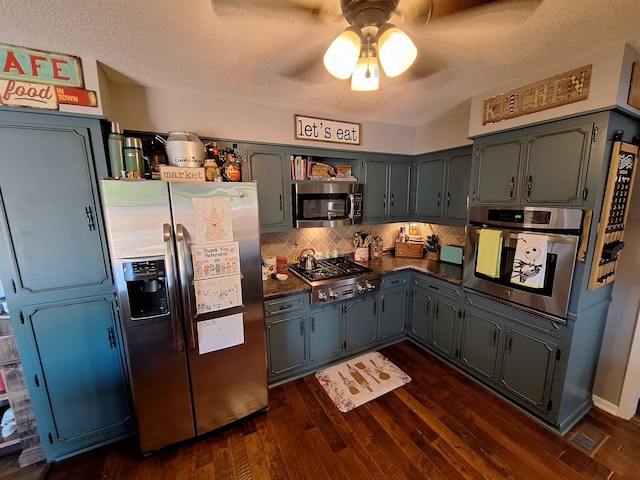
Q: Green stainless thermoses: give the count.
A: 2